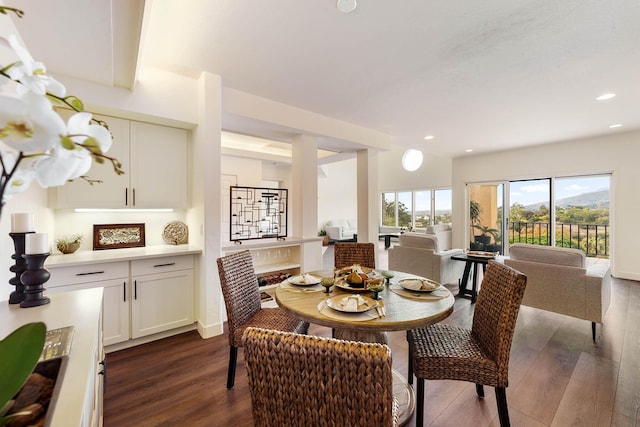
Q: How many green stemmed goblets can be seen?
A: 3